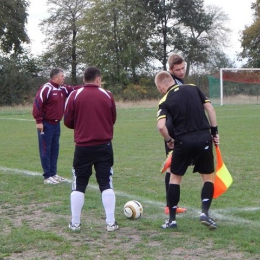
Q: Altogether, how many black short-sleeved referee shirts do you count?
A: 1